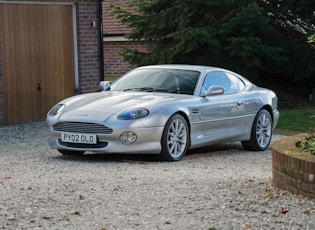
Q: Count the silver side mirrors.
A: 2